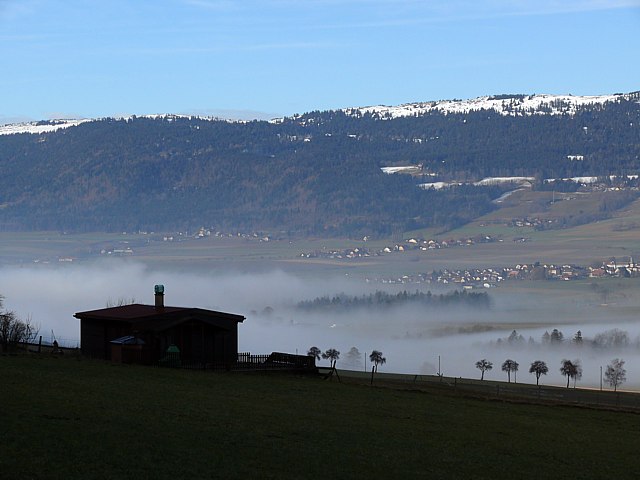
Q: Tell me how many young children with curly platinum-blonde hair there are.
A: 0